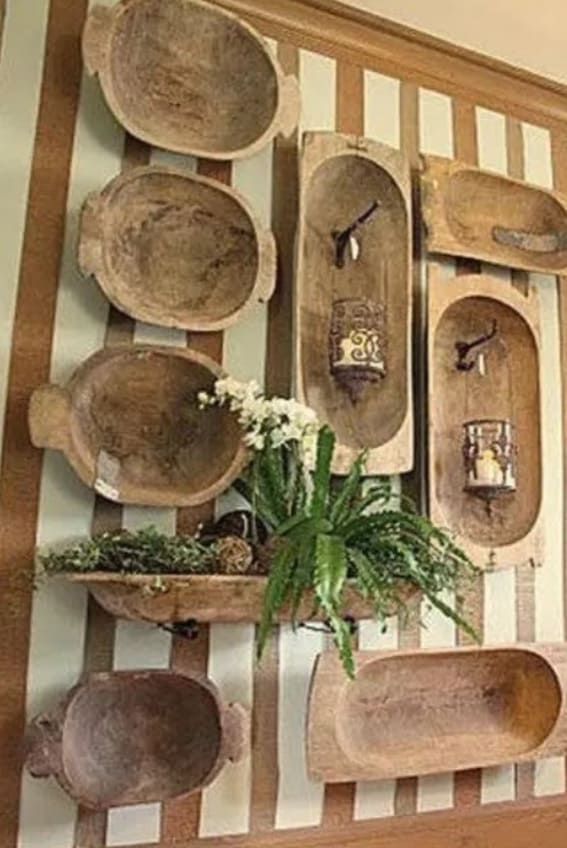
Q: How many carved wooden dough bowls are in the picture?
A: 9